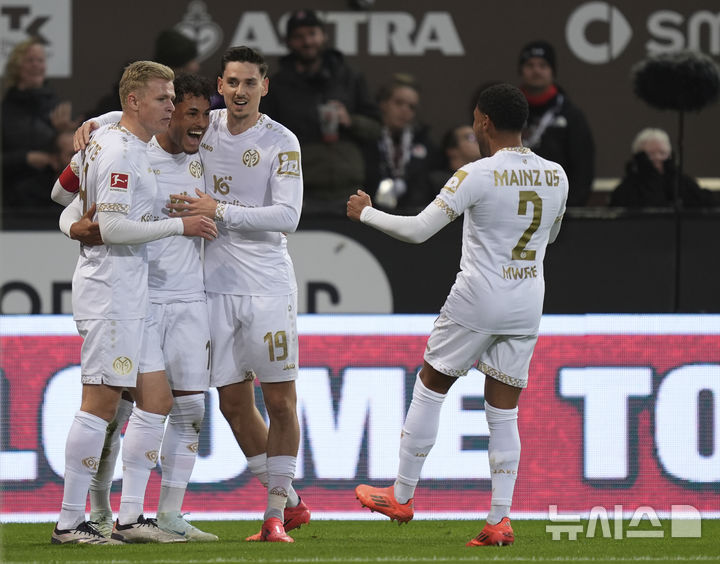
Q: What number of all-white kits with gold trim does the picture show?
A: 4